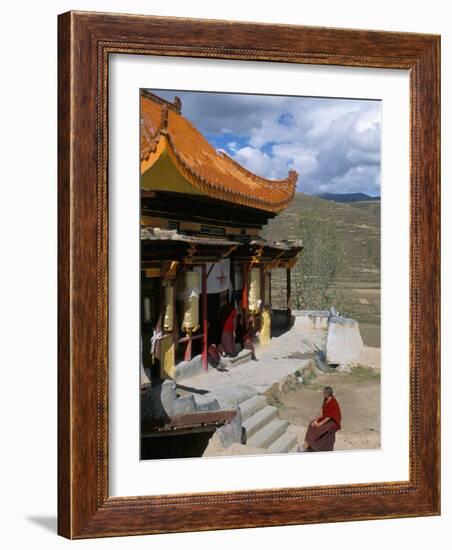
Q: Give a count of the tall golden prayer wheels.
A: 3